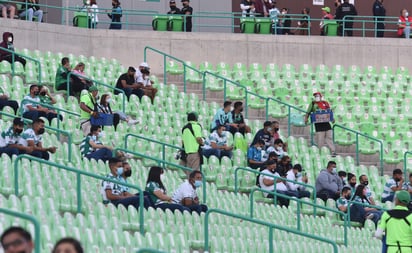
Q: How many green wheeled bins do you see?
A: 6